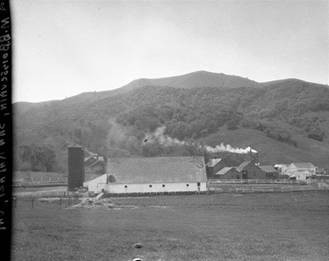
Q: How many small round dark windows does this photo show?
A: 4